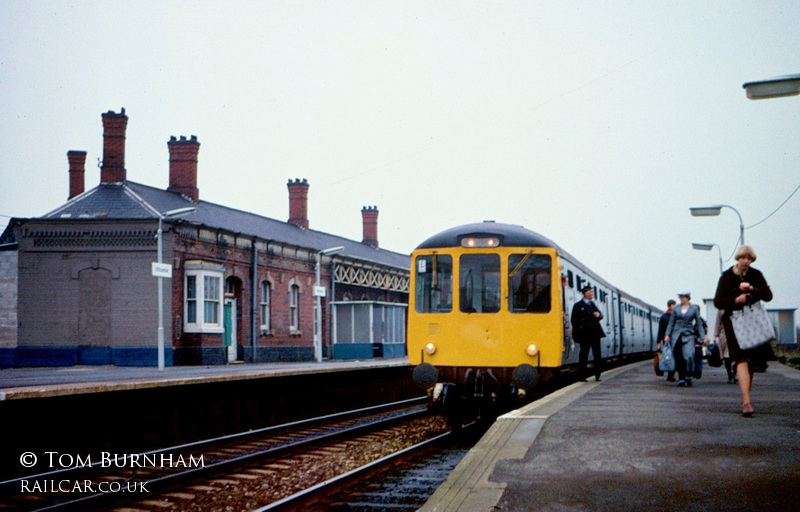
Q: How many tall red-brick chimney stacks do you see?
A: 5